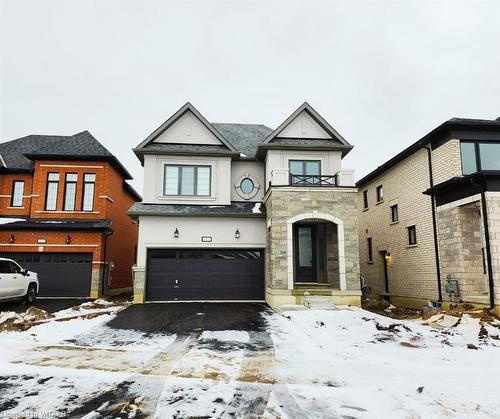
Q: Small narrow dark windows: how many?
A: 5